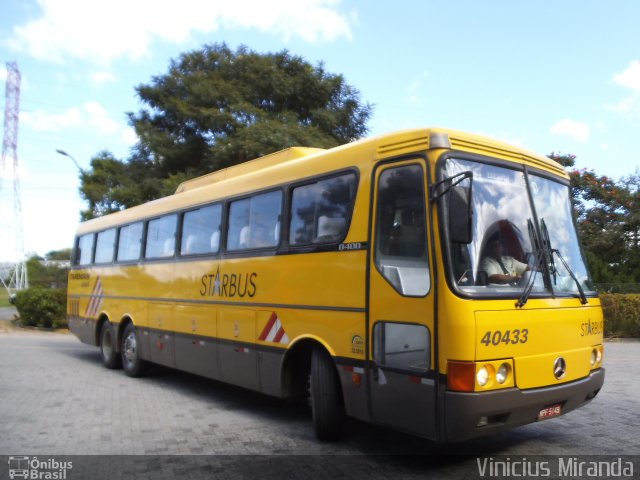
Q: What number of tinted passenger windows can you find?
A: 7